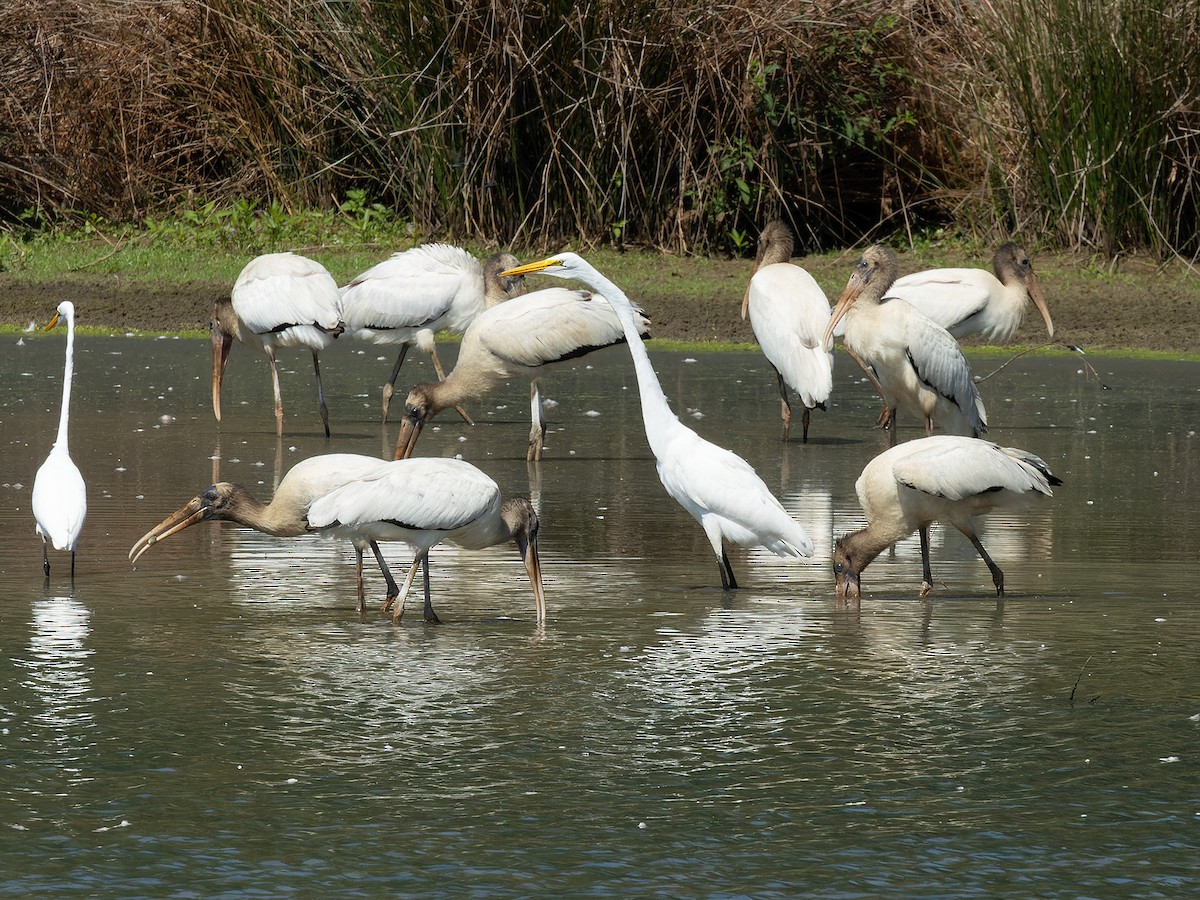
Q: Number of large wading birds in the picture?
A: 11